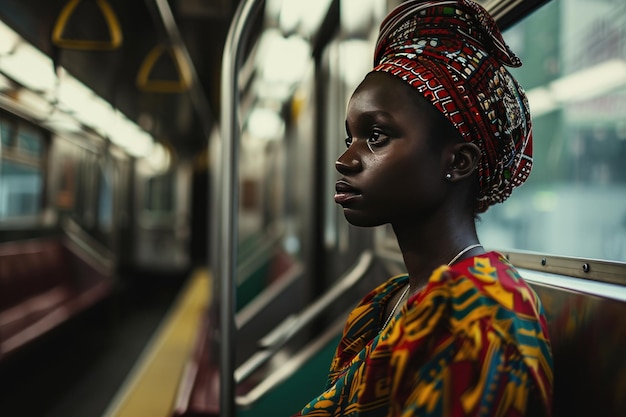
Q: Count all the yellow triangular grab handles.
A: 2